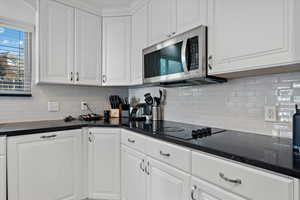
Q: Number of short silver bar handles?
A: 14